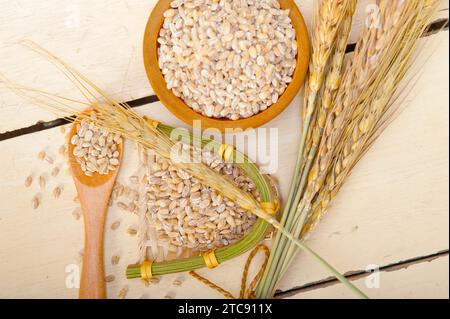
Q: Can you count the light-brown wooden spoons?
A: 1